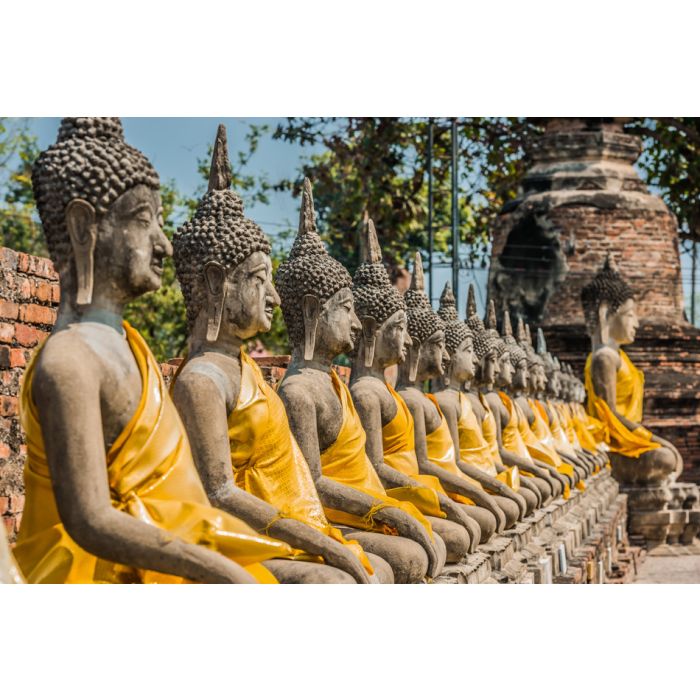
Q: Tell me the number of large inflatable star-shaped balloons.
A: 0